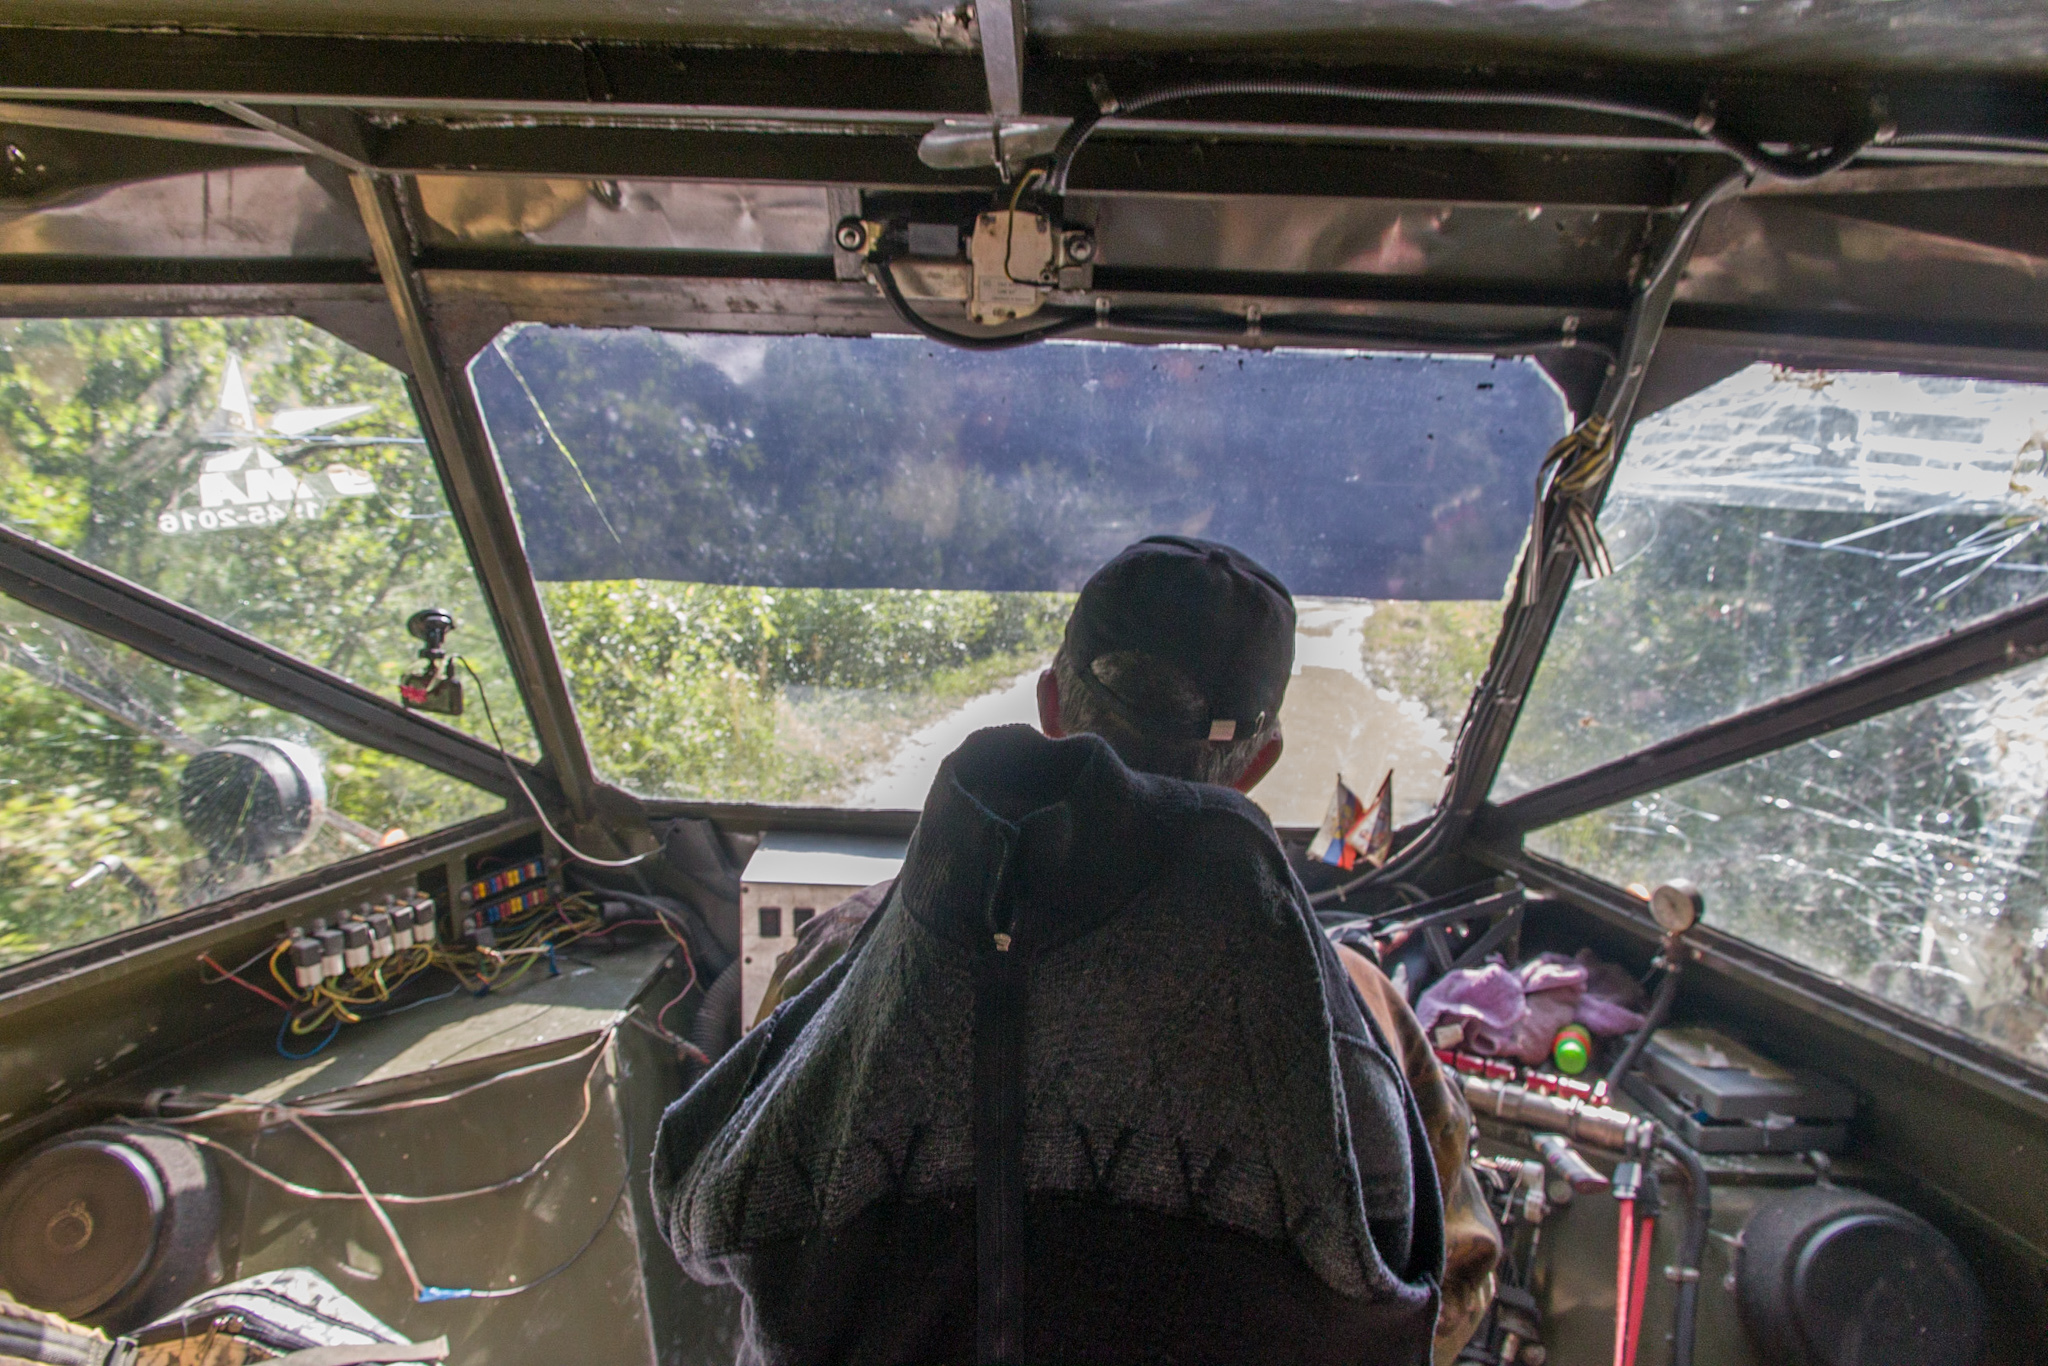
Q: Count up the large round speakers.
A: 2